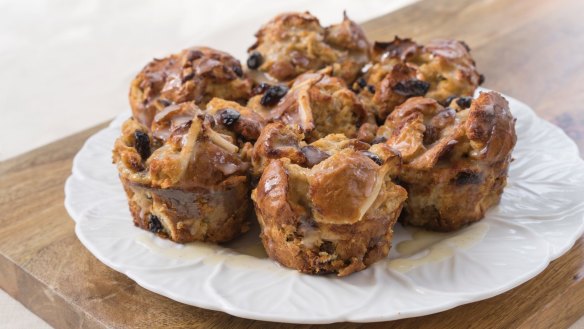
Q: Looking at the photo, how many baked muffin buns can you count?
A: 7